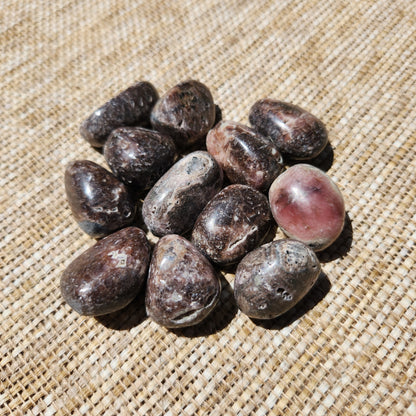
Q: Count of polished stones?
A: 12